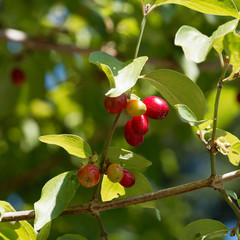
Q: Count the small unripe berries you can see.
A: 2